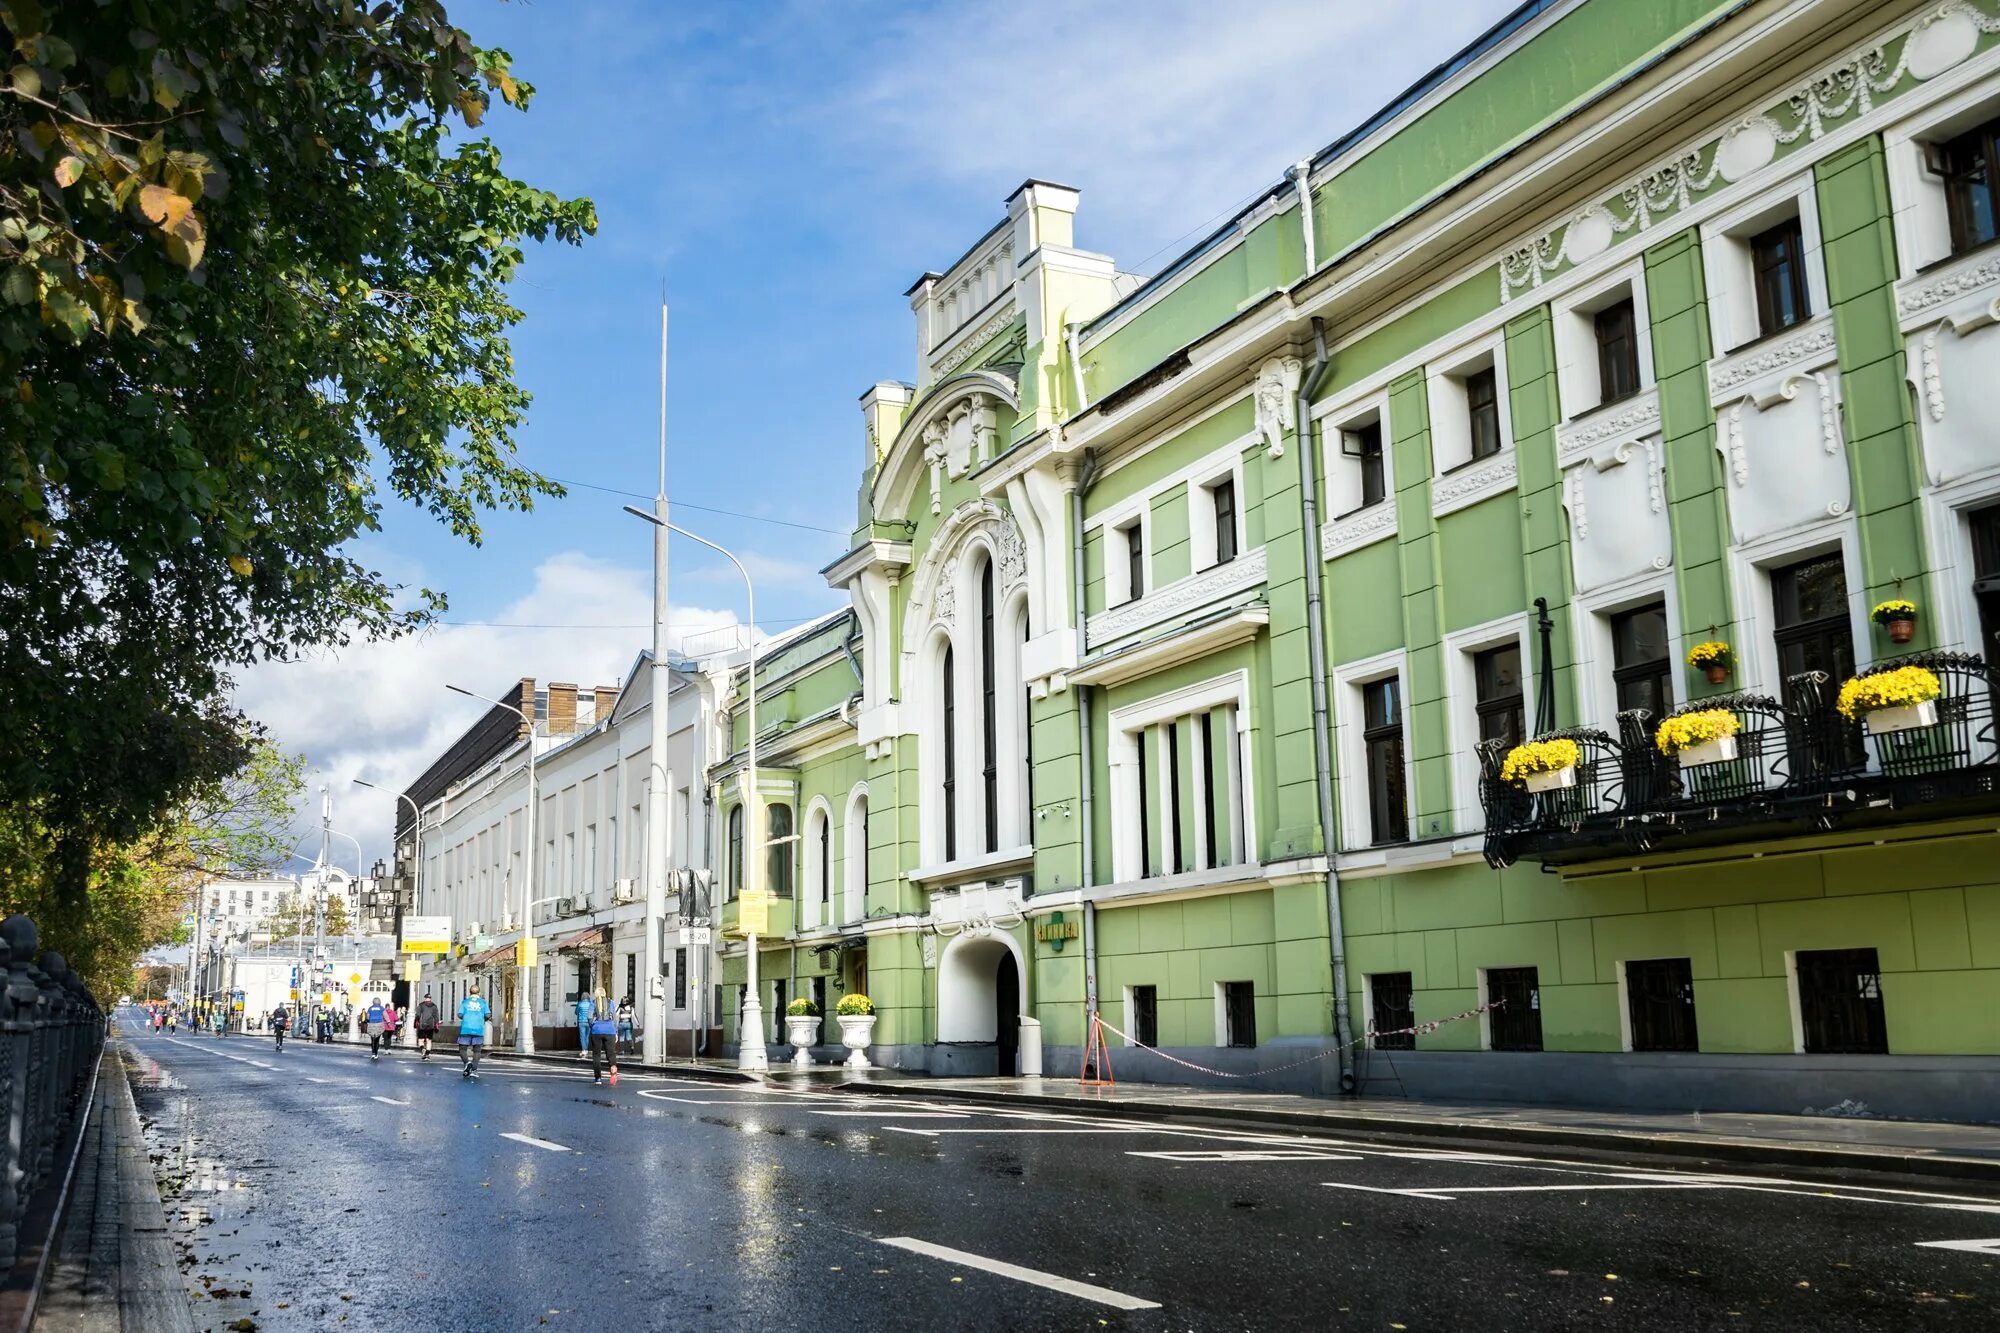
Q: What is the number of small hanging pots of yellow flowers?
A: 2